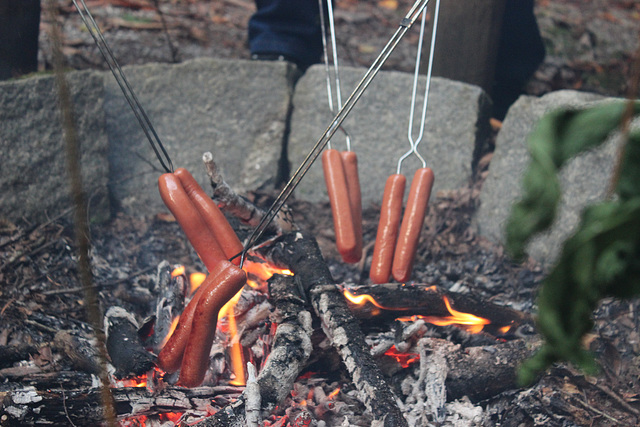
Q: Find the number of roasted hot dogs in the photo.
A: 8